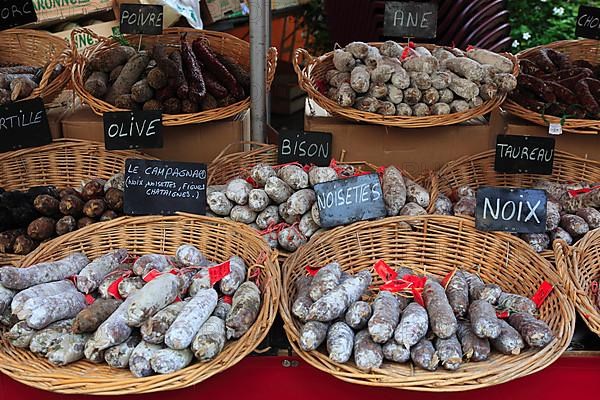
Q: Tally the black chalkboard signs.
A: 11